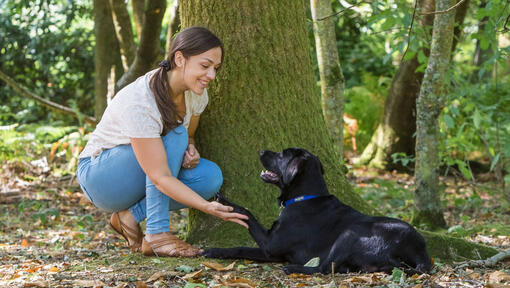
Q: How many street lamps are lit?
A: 0